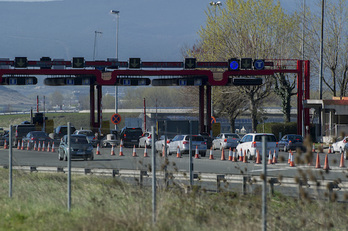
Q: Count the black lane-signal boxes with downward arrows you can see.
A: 5